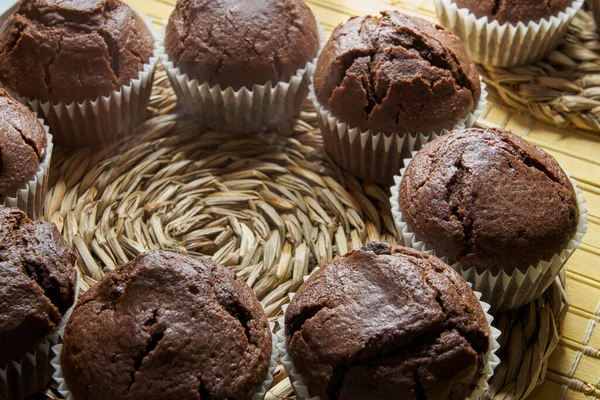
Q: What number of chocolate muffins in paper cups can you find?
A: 9